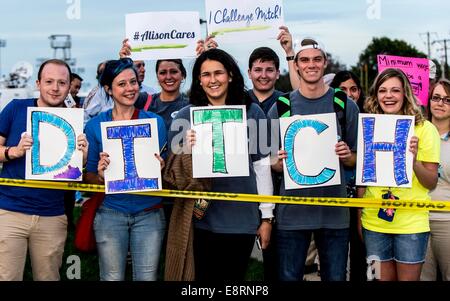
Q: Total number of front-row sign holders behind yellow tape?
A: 5